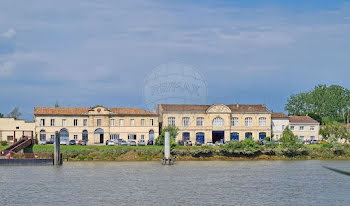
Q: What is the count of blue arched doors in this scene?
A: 5